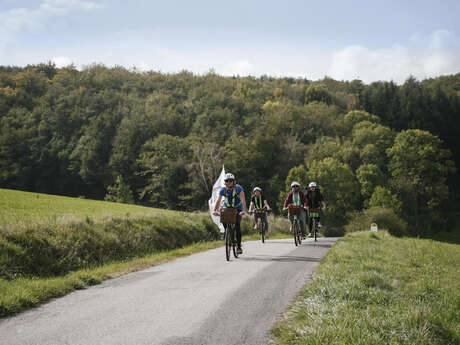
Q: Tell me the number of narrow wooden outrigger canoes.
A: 0